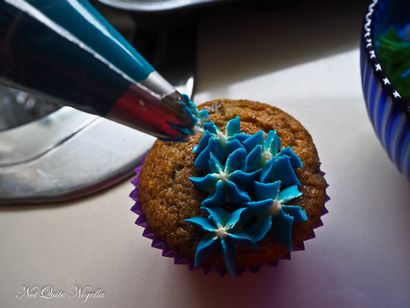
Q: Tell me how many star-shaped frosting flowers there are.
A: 5